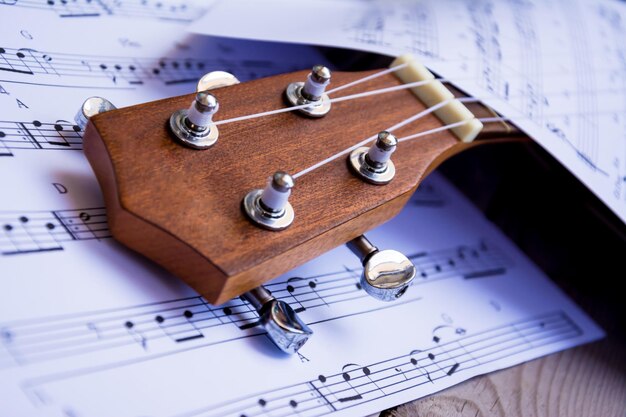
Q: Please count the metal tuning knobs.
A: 4